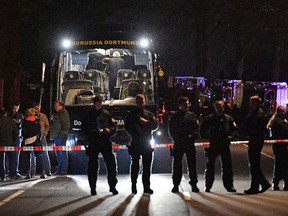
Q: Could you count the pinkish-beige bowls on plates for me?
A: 0